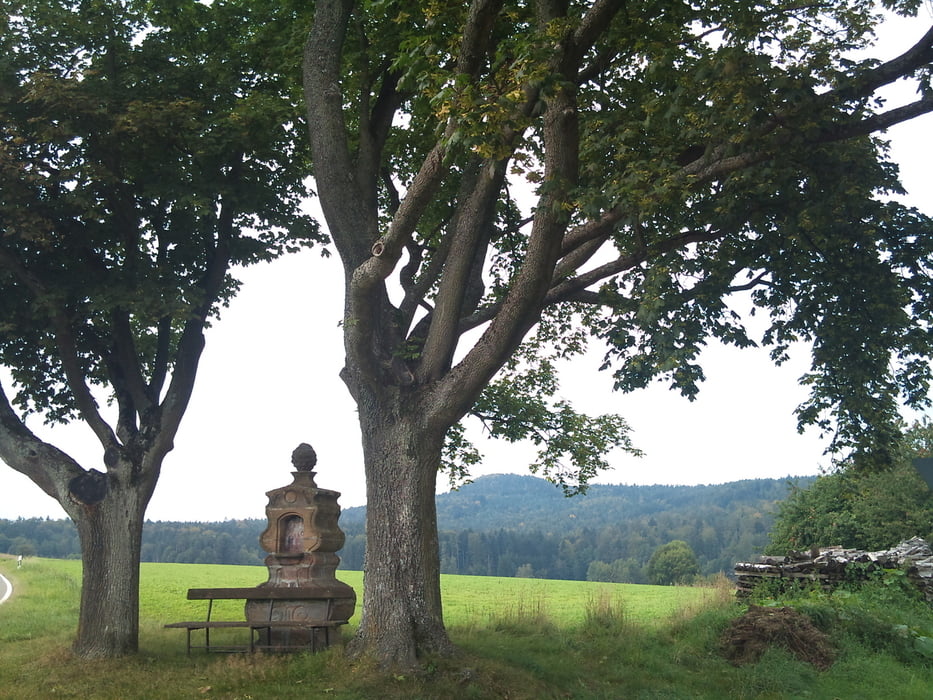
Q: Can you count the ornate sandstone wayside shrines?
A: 1